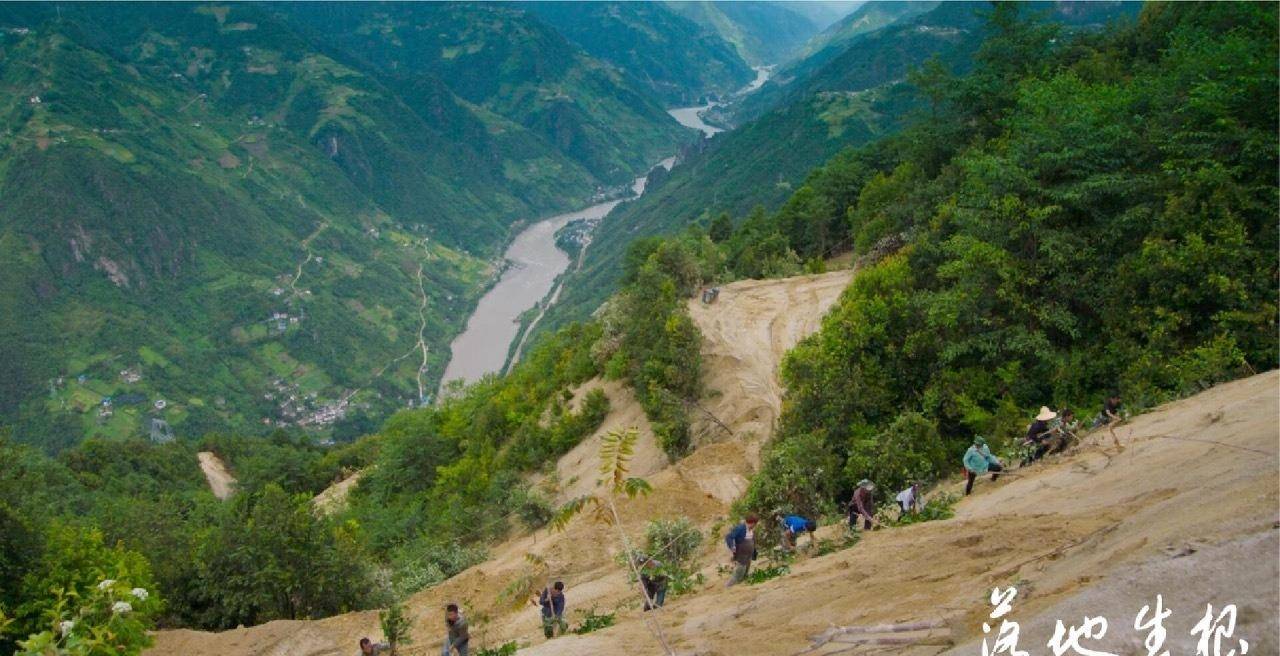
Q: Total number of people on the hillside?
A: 12